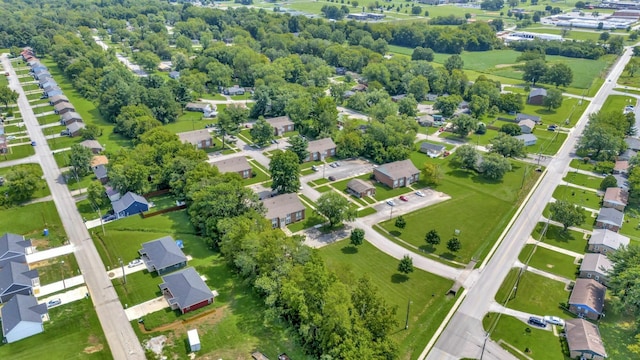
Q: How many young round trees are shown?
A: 5